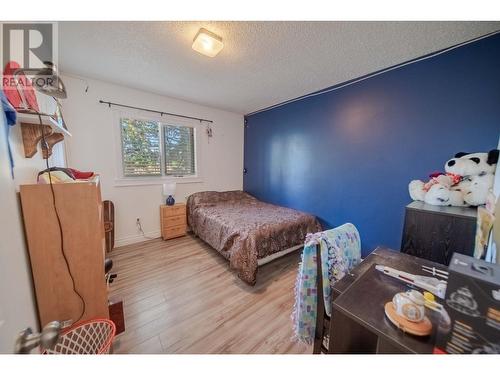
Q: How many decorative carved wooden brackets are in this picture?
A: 2